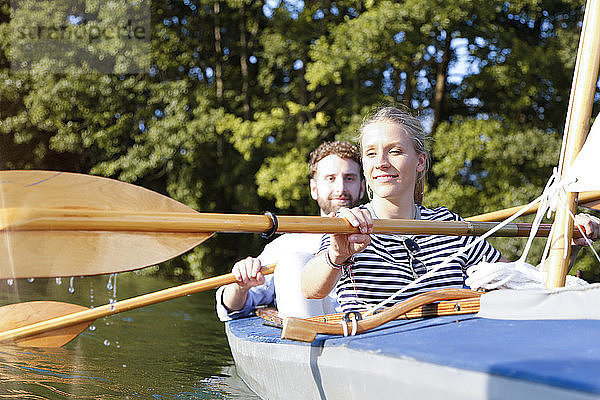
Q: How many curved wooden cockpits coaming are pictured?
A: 1